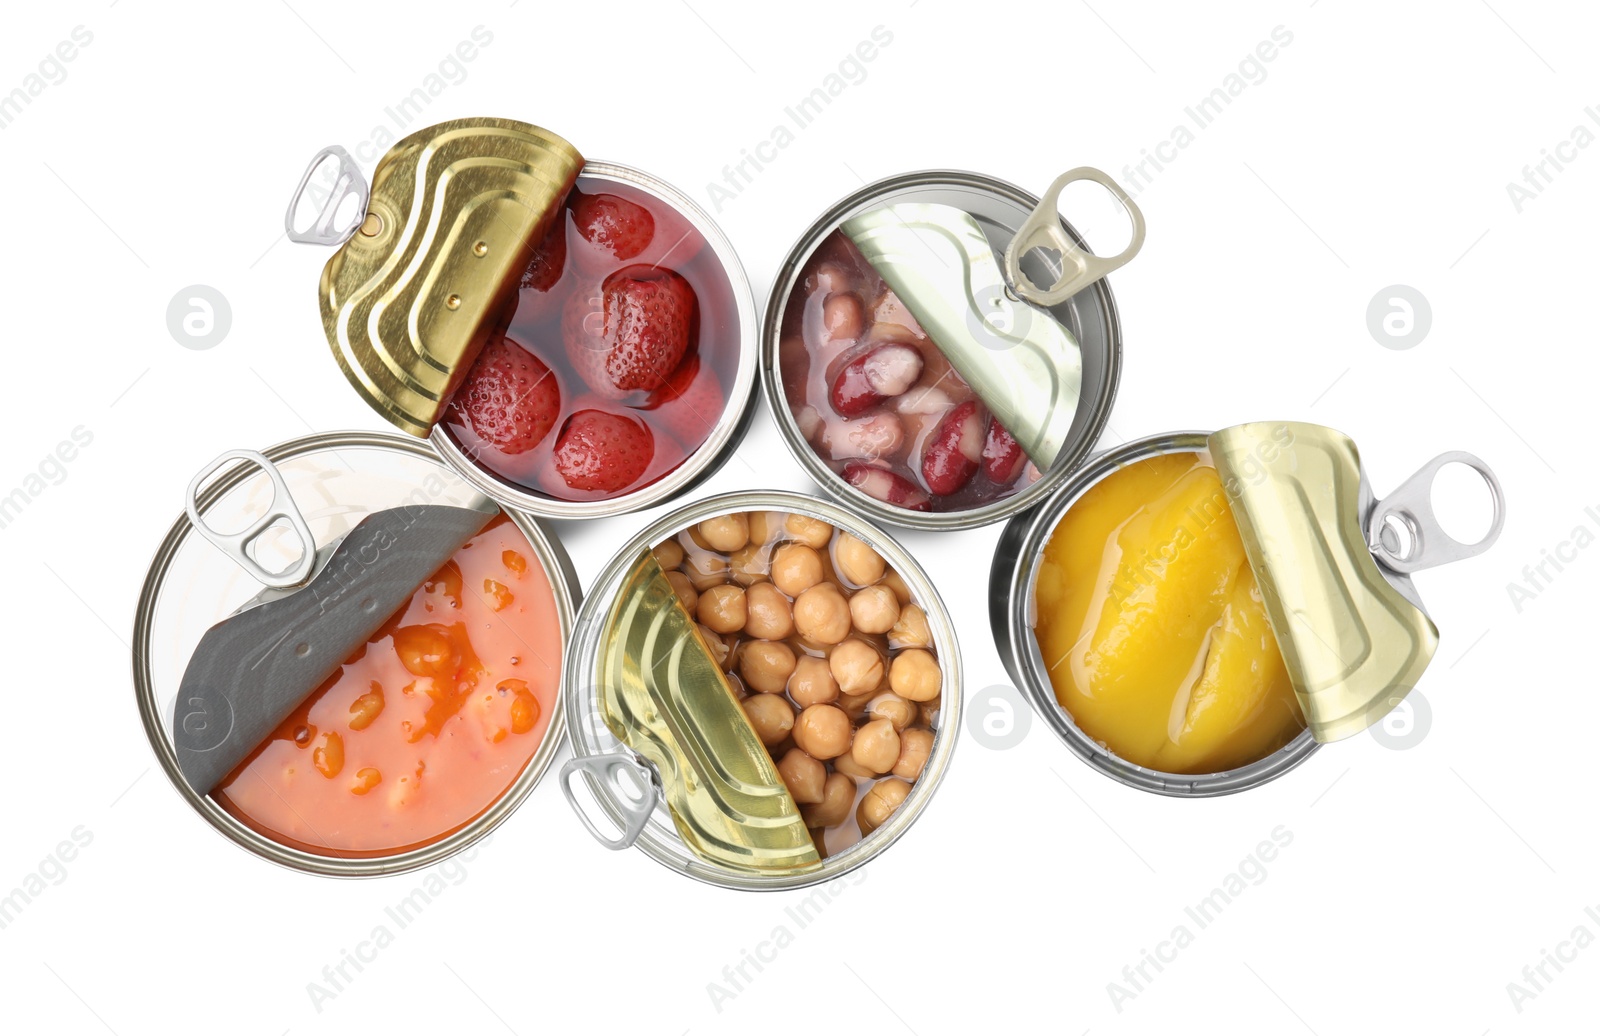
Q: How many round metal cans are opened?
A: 5